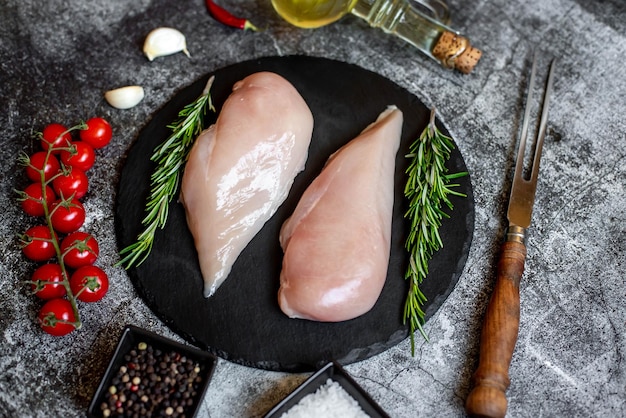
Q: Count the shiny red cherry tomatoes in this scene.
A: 12